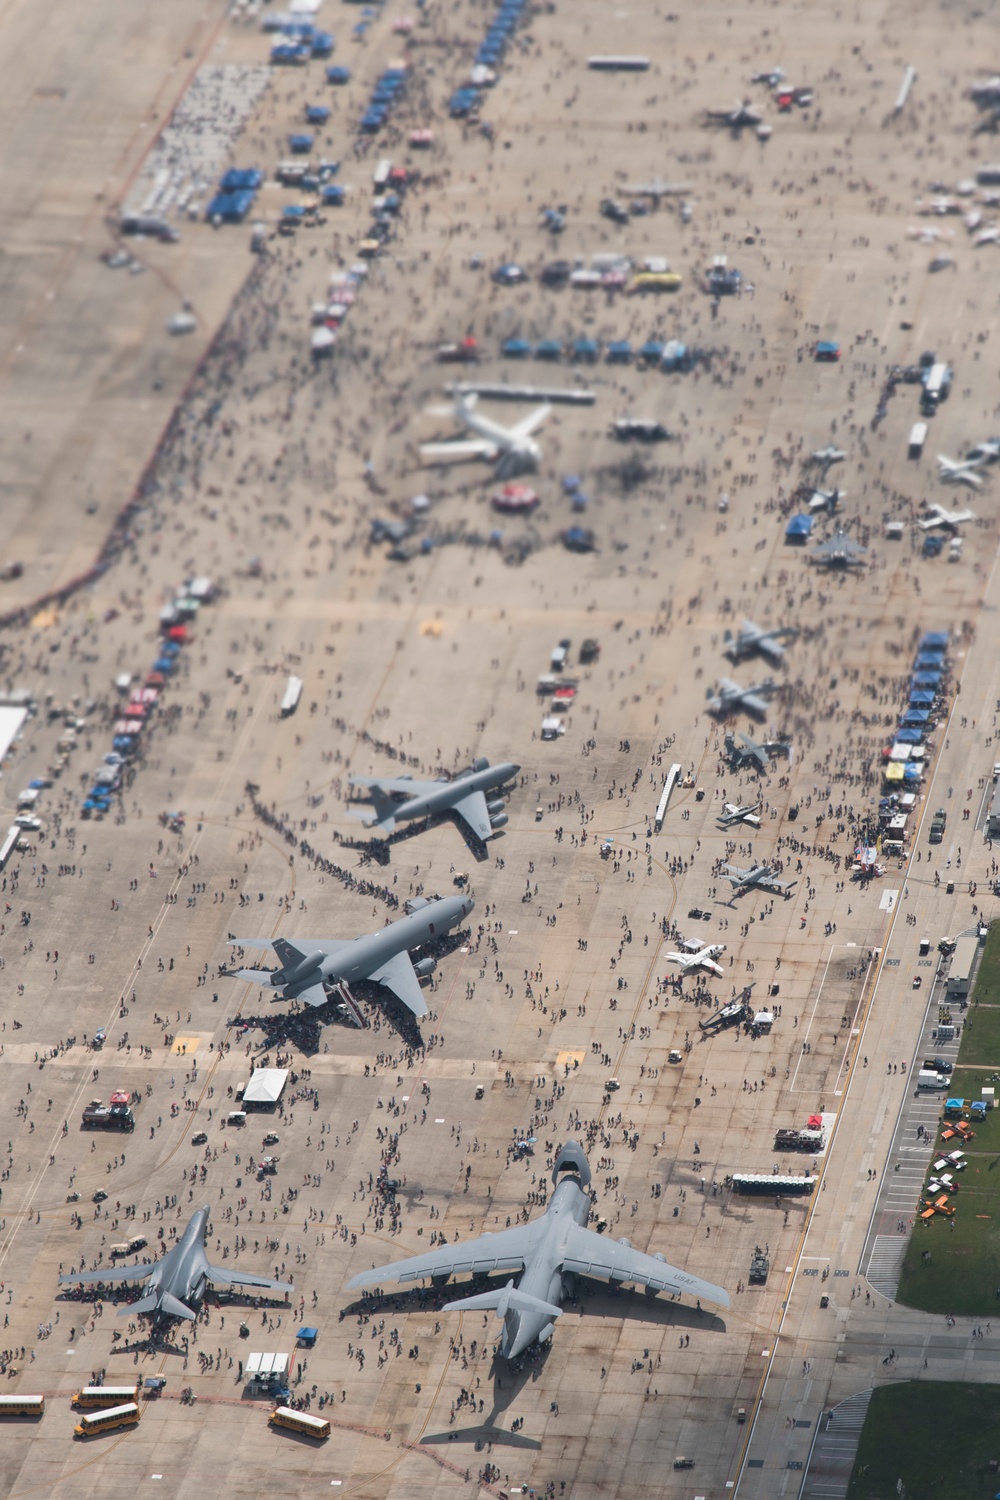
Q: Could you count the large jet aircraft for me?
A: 5